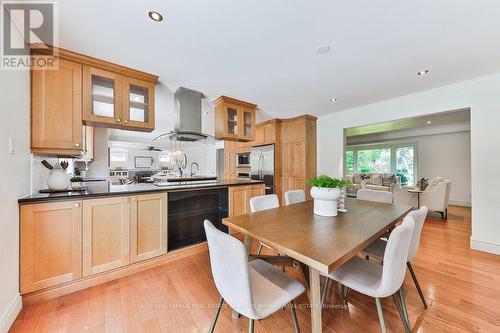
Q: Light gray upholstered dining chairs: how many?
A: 6